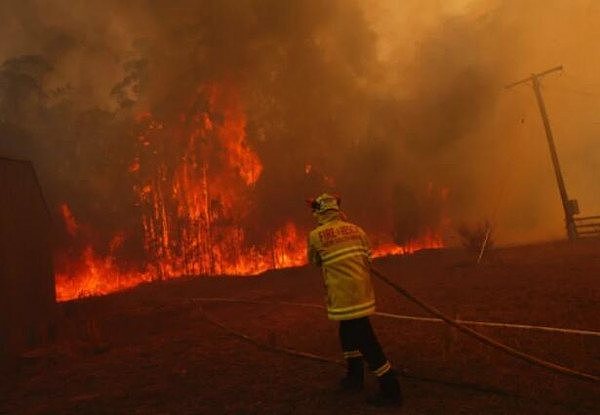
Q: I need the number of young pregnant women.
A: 0